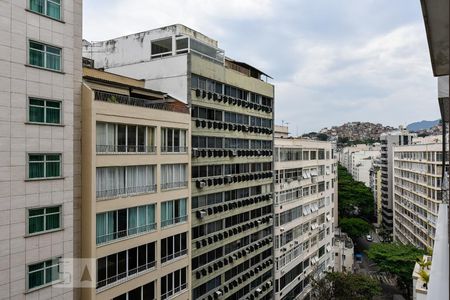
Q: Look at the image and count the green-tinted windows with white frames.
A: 6